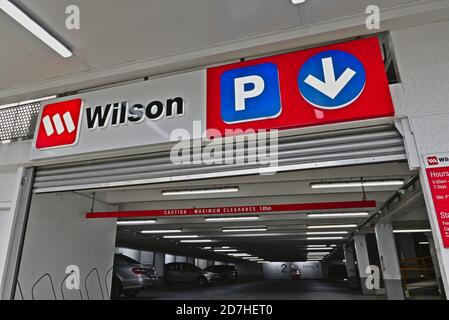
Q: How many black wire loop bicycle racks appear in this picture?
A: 5